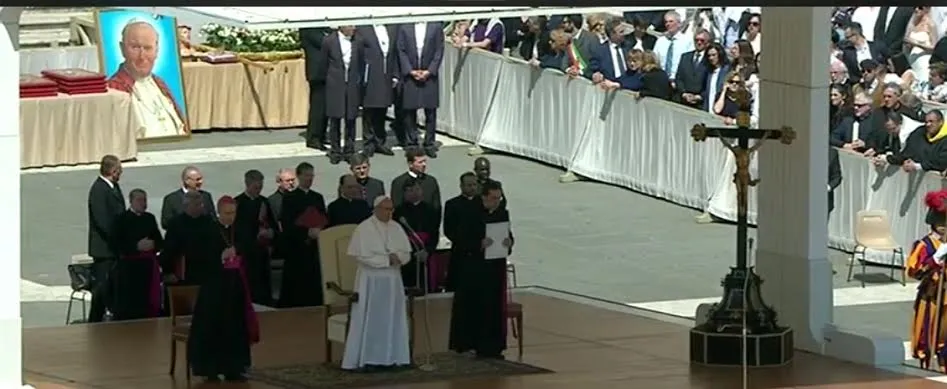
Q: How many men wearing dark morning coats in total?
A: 3